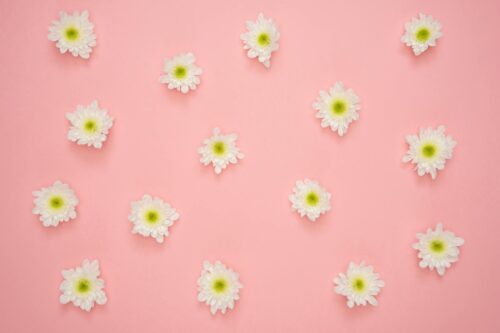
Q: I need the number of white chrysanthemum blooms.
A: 15